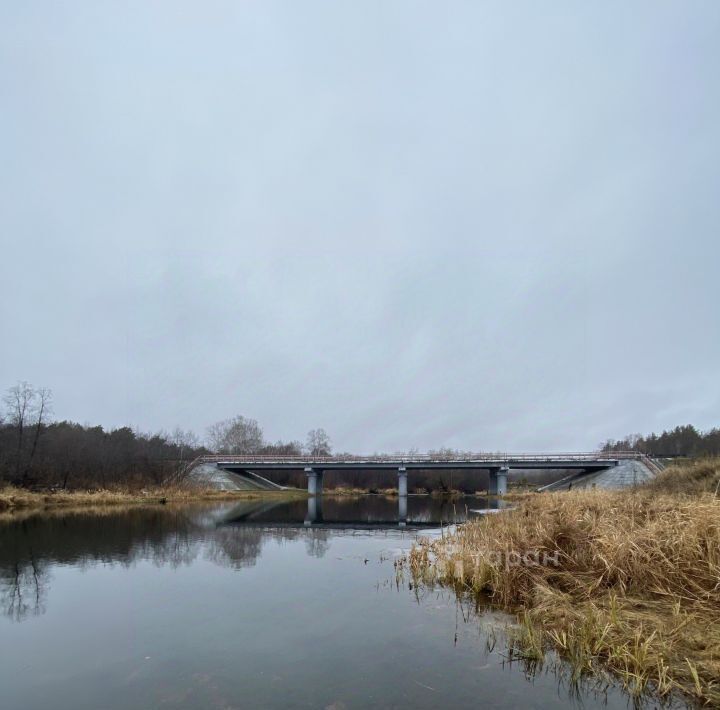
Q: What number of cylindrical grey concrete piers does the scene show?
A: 3